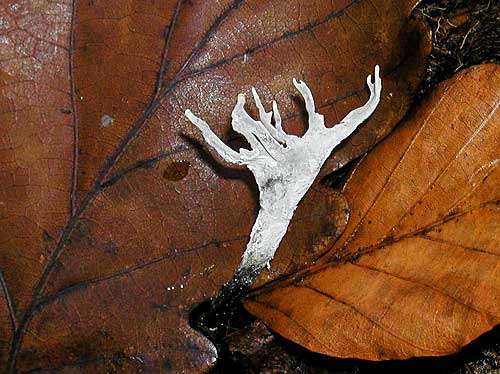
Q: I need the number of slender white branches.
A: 6